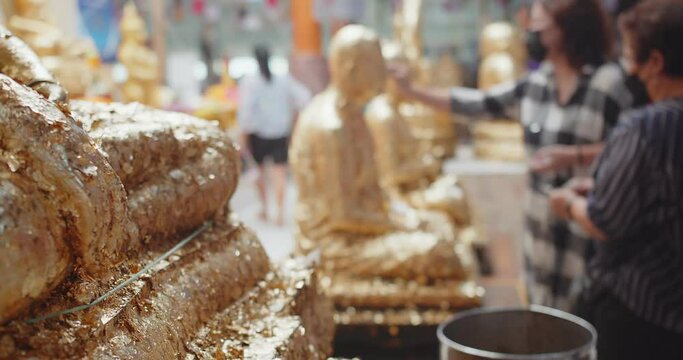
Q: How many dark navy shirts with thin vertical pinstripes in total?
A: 1